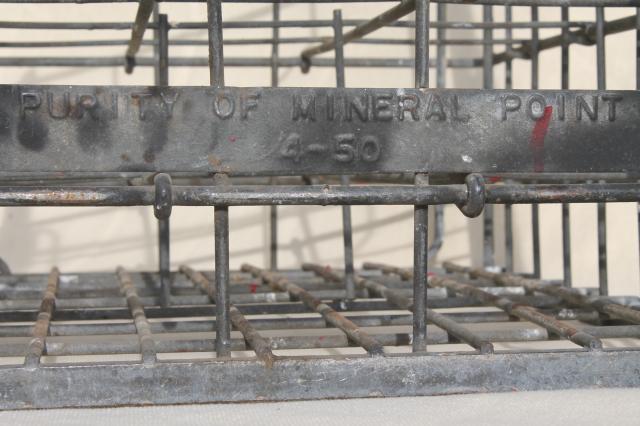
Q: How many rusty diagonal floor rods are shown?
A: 7